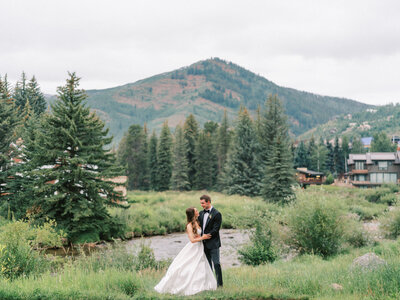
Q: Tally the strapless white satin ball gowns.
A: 1